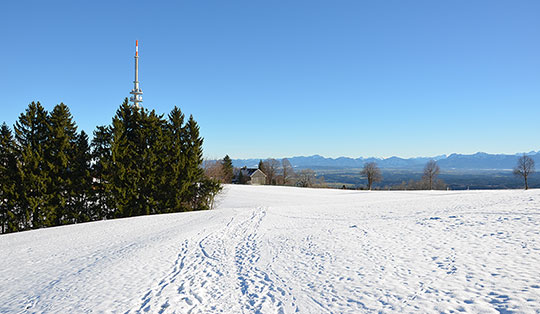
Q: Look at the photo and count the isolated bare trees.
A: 3